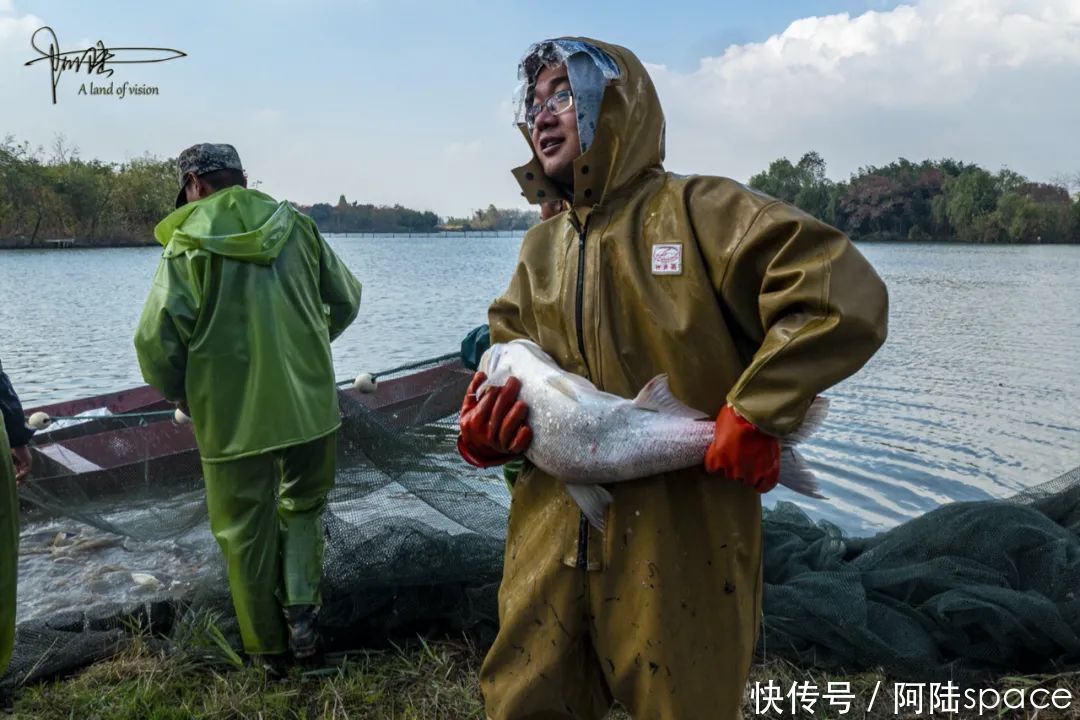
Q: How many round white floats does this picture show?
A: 3